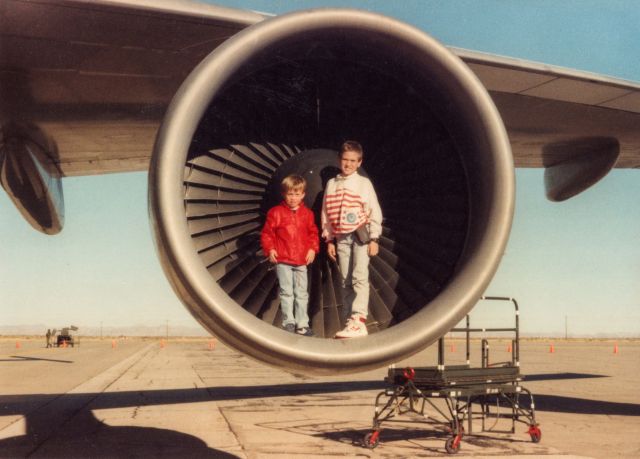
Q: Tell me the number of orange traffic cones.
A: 9